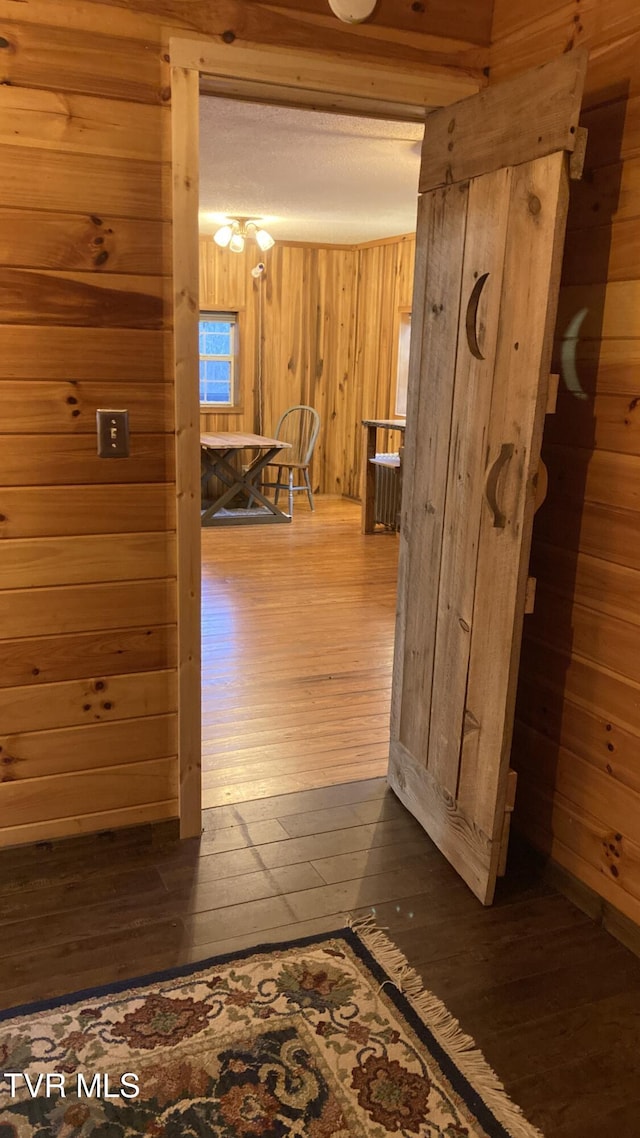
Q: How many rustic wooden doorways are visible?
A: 1